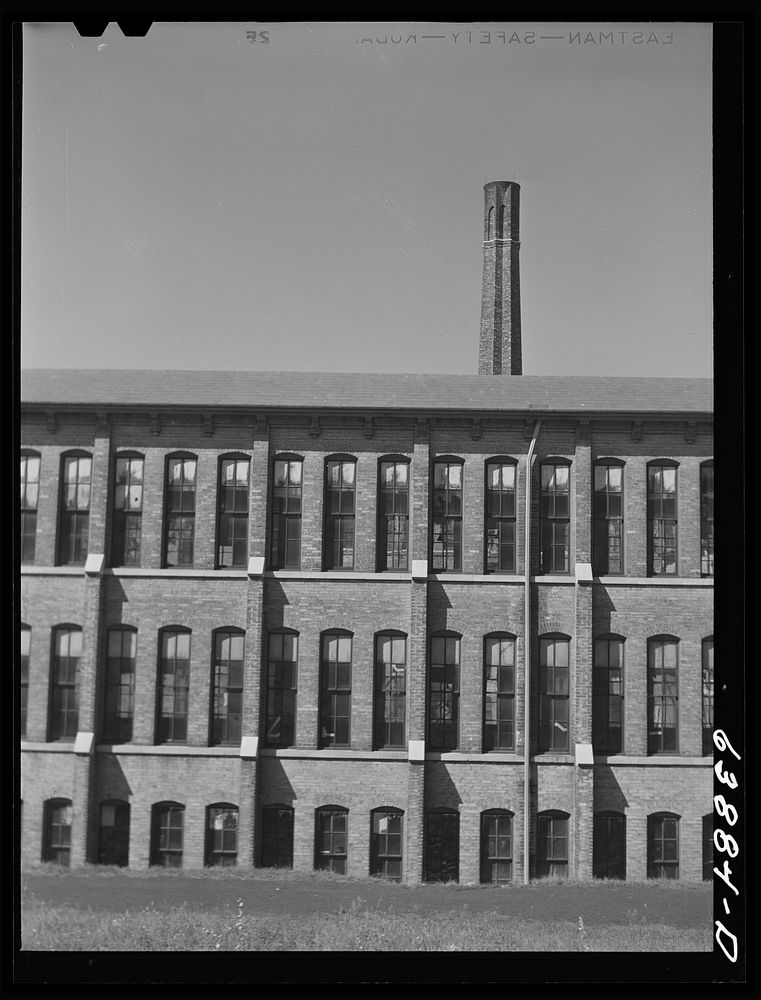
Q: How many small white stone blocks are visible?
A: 8